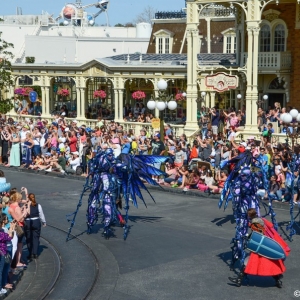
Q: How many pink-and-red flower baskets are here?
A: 5